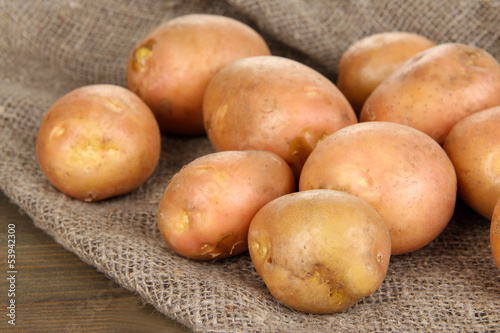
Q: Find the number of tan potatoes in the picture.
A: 10